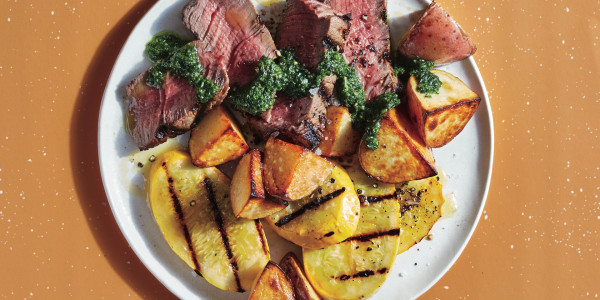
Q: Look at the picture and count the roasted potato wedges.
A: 9